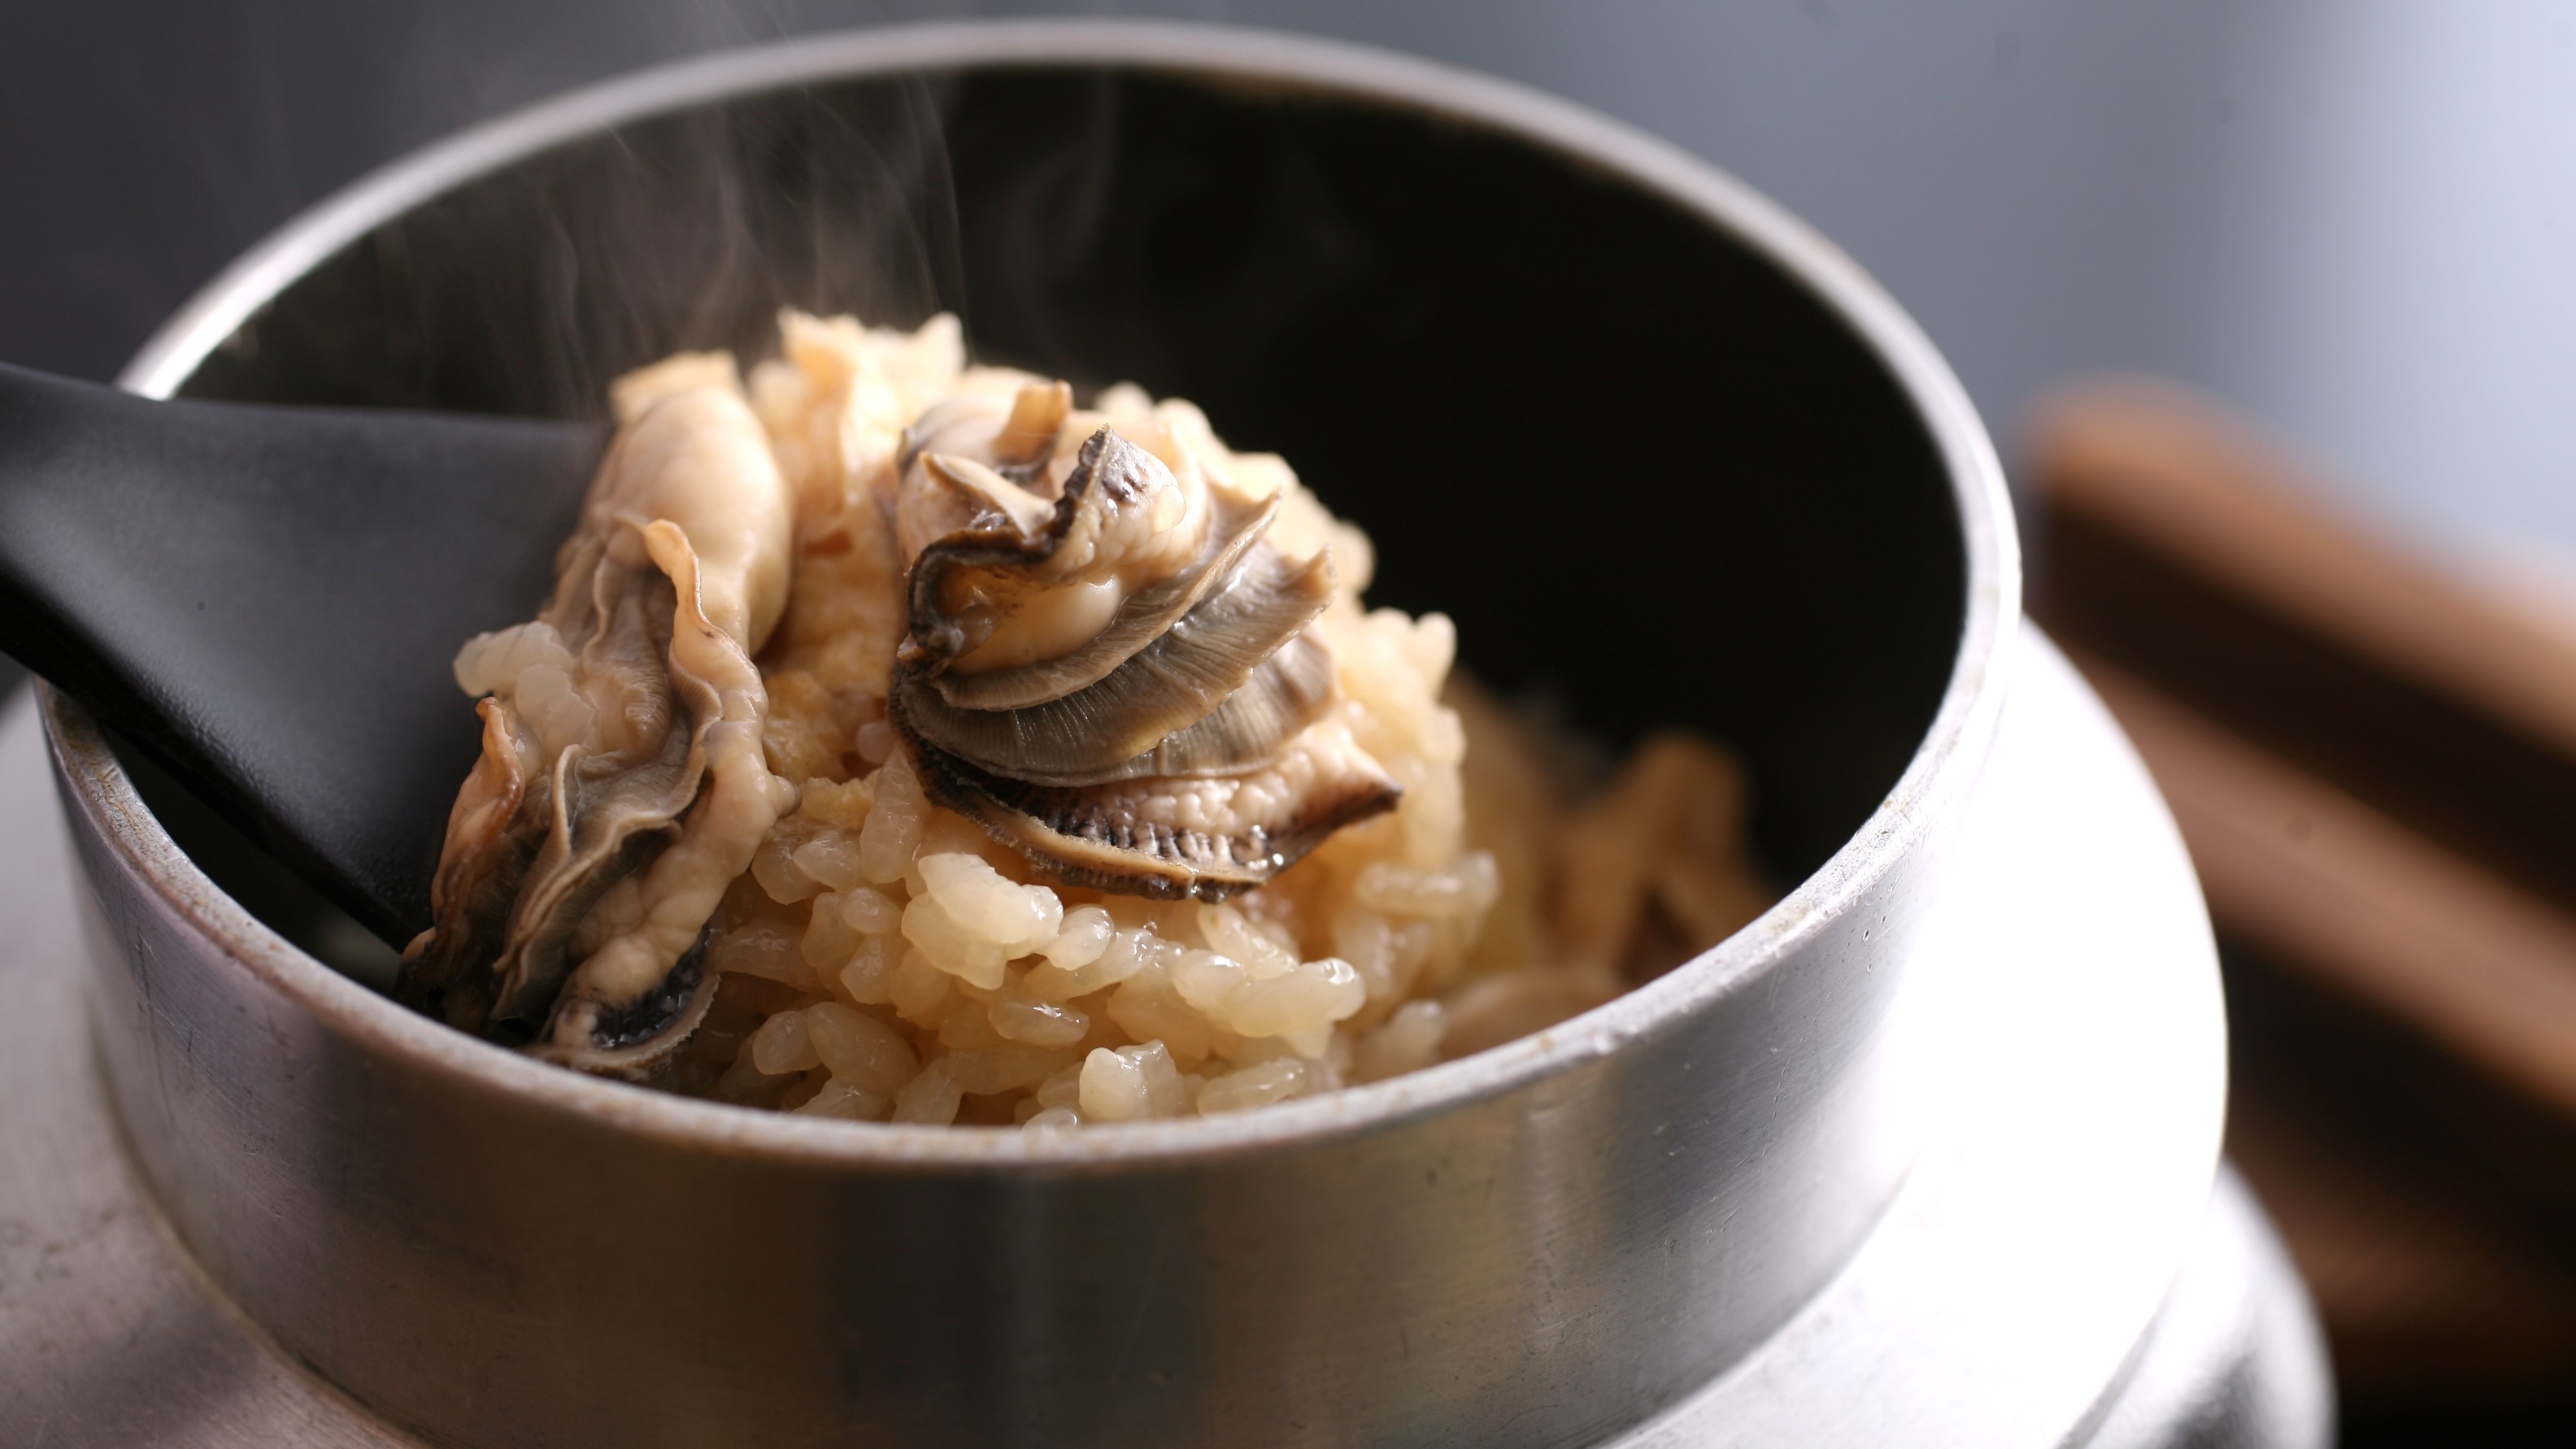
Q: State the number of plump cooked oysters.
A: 2